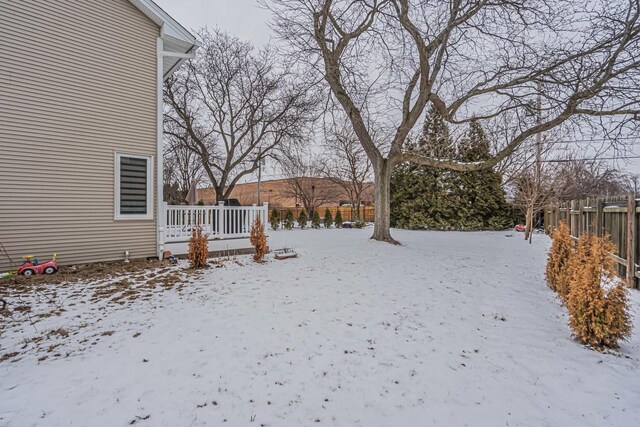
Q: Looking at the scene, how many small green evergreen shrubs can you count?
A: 6